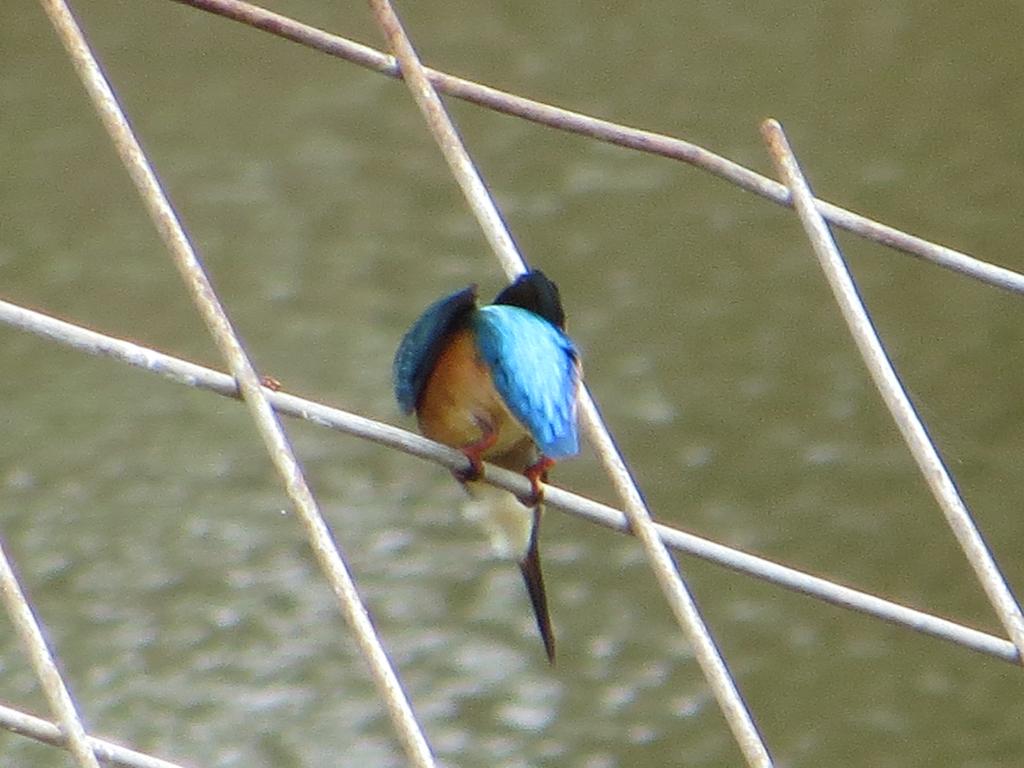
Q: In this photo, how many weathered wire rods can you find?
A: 7